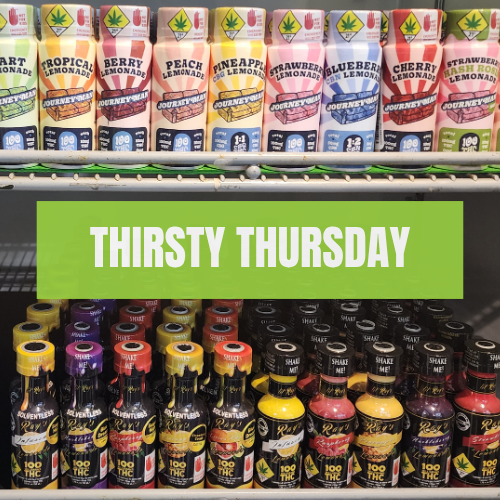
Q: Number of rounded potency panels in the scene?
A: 9